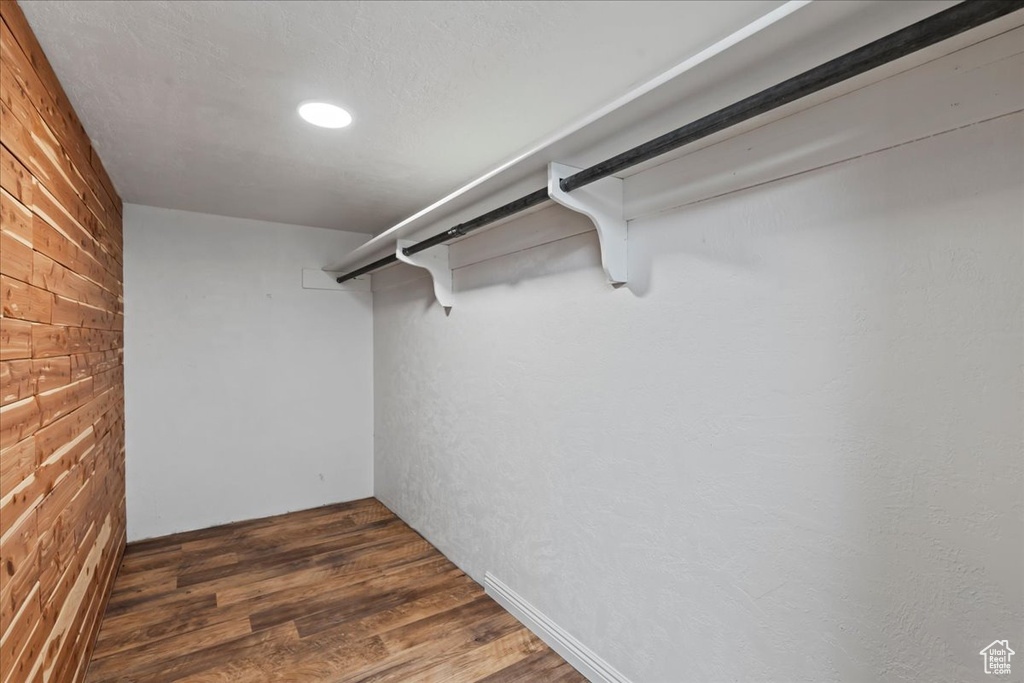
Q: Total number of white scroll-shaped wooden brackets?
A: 2